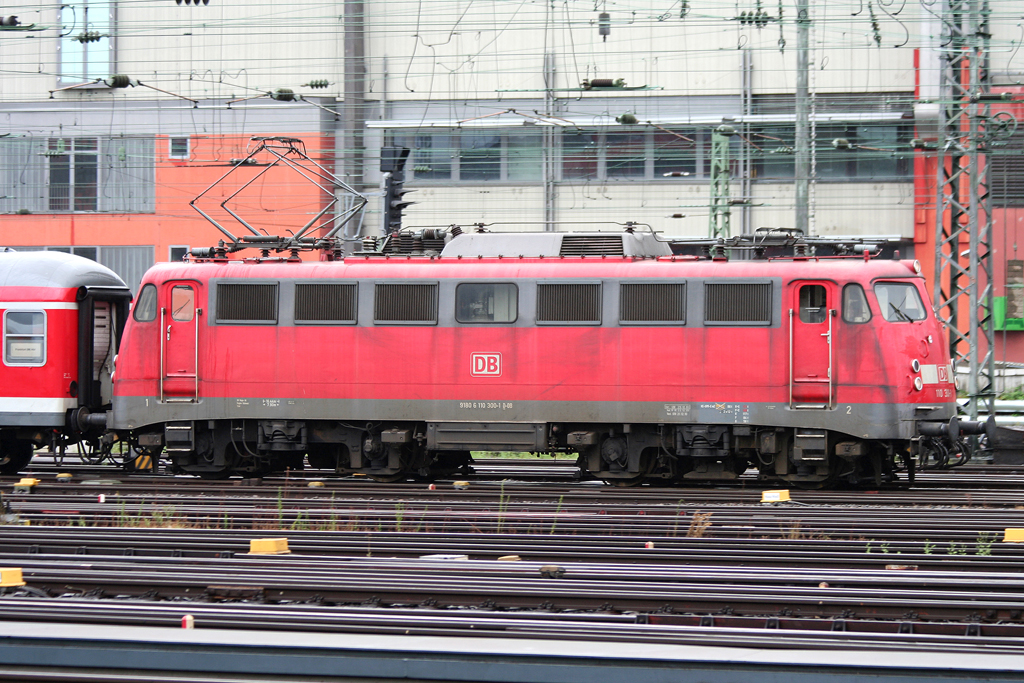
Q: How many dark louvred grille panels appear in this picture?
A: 6